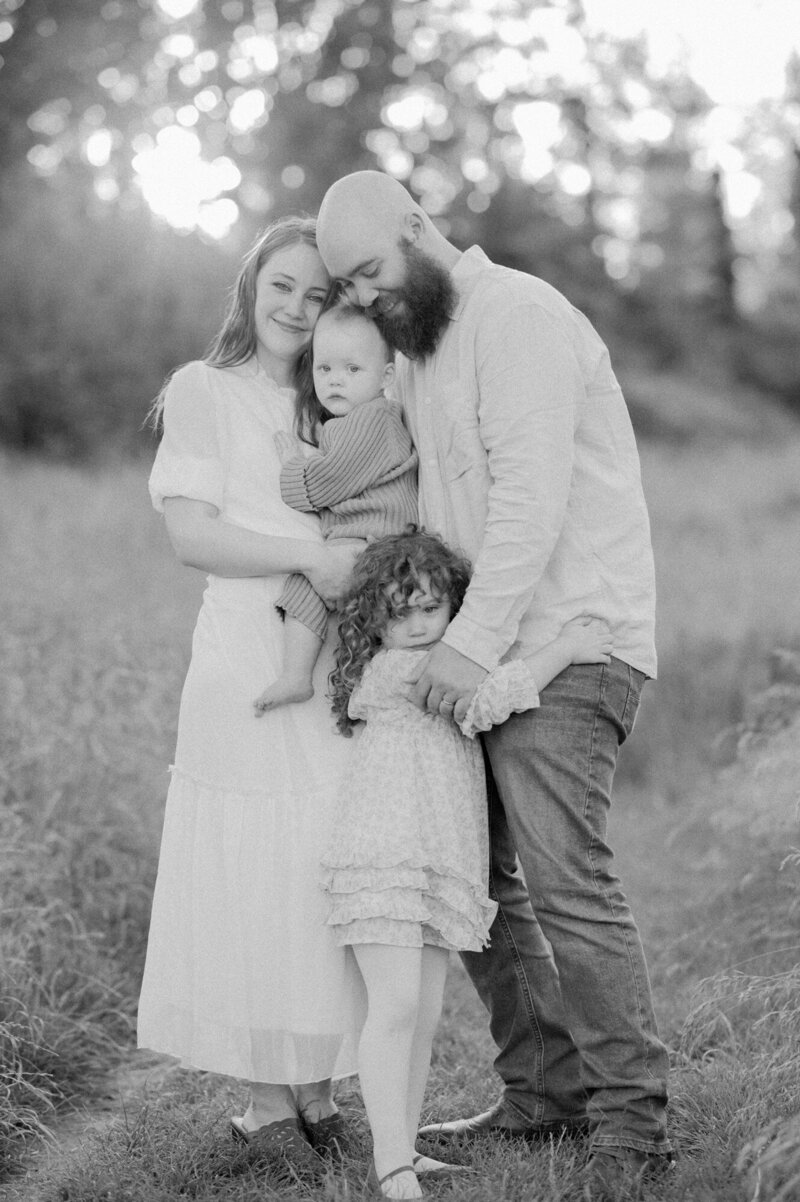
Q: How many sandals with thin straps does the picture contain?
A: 2